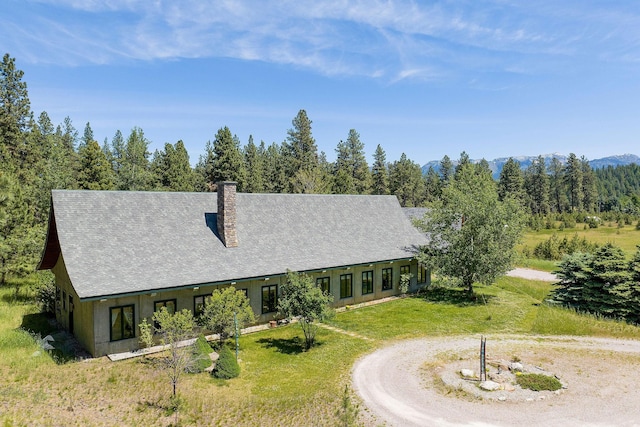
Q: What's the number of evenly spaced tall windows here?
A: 11